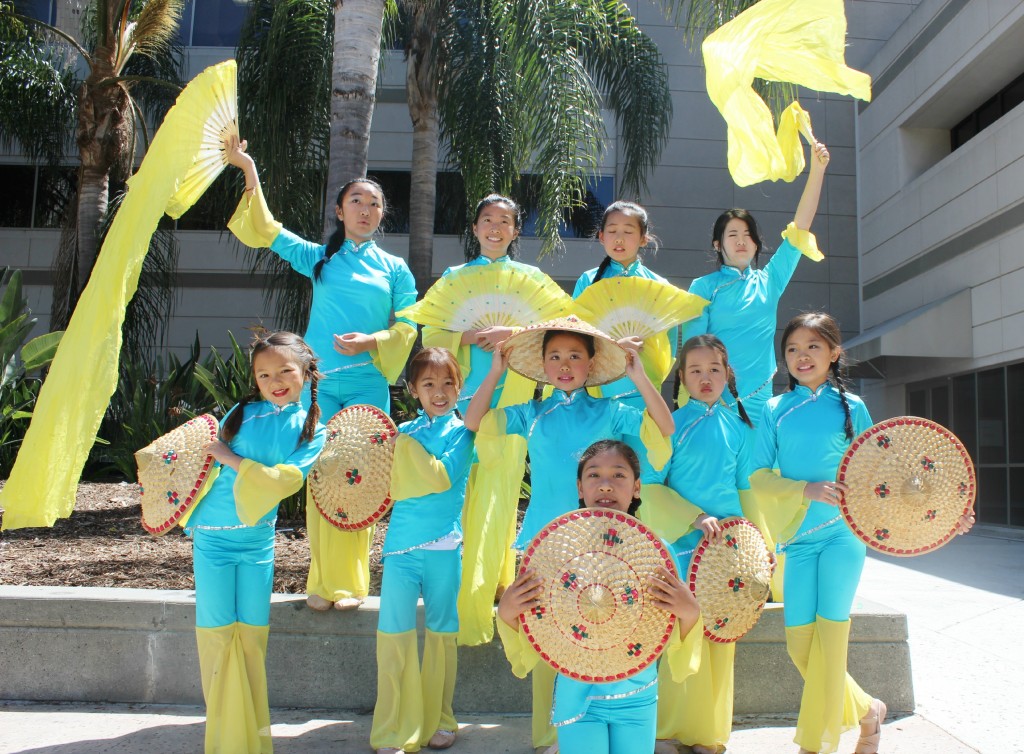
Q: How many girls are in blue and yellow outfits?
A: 10